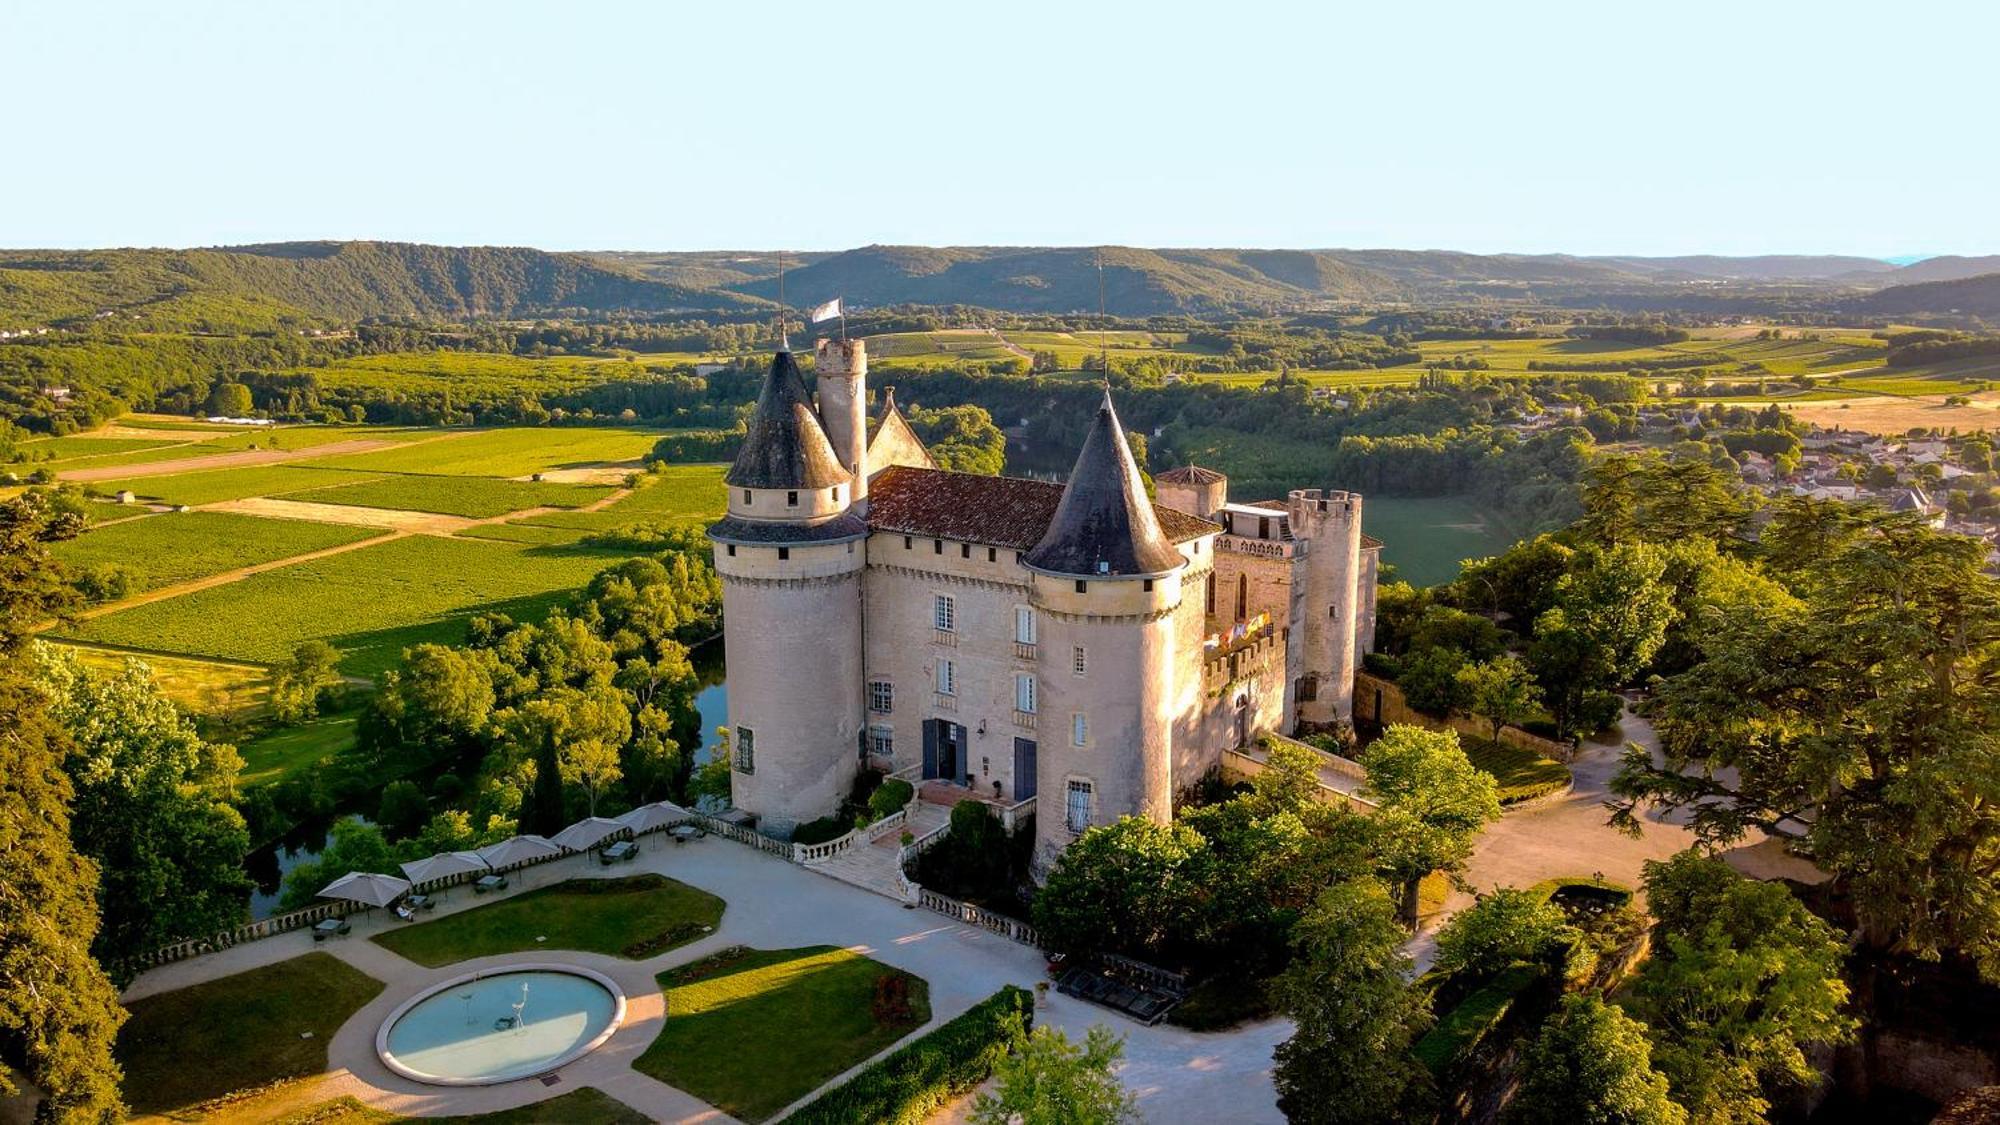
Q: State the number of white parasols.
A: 5